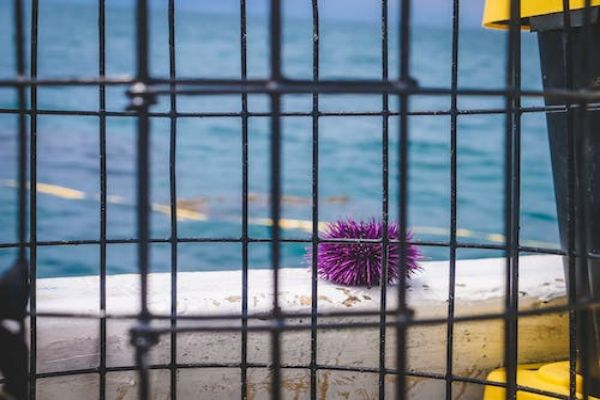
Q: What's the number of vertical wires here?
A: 15